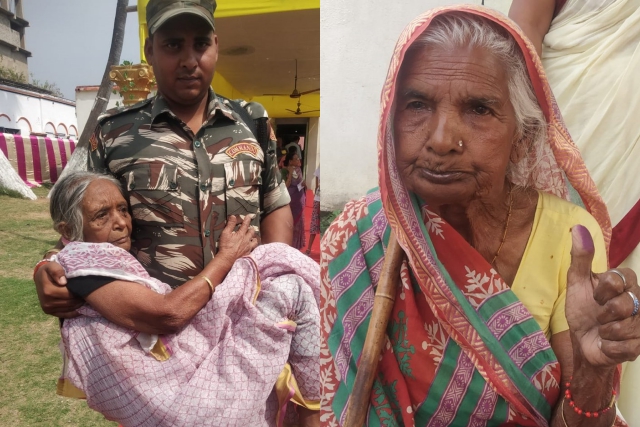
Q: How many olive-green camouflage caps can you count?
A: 1